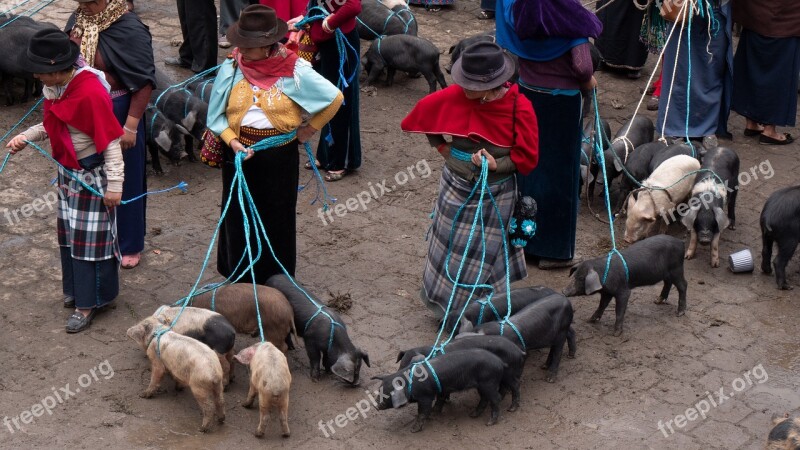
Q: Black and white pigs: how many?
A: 2